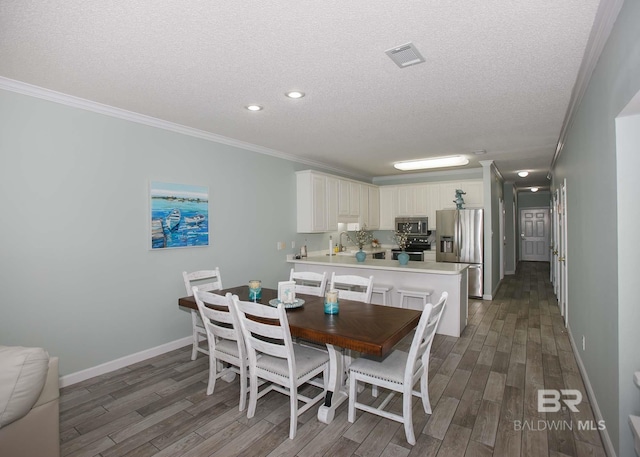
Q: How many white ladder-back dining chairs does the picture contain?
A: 6